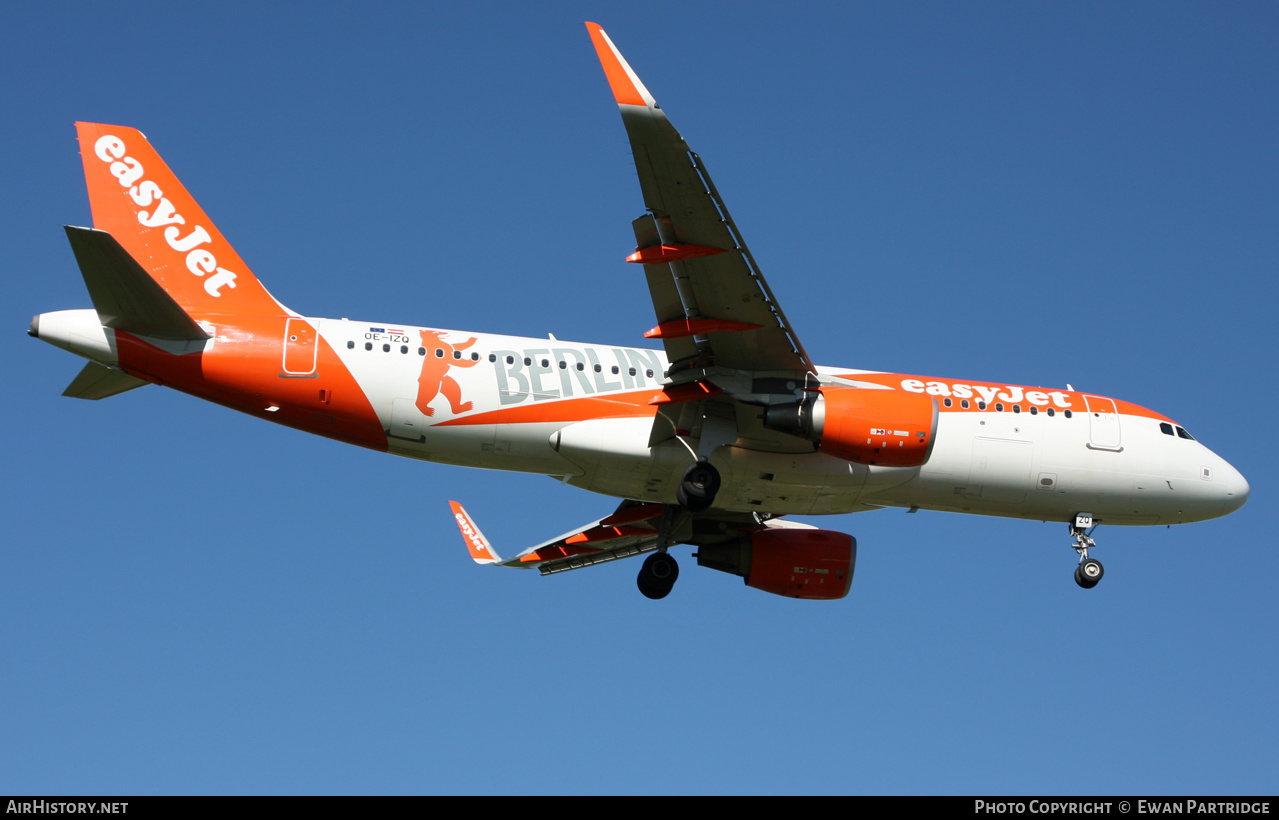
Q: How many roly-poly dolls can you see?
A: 0